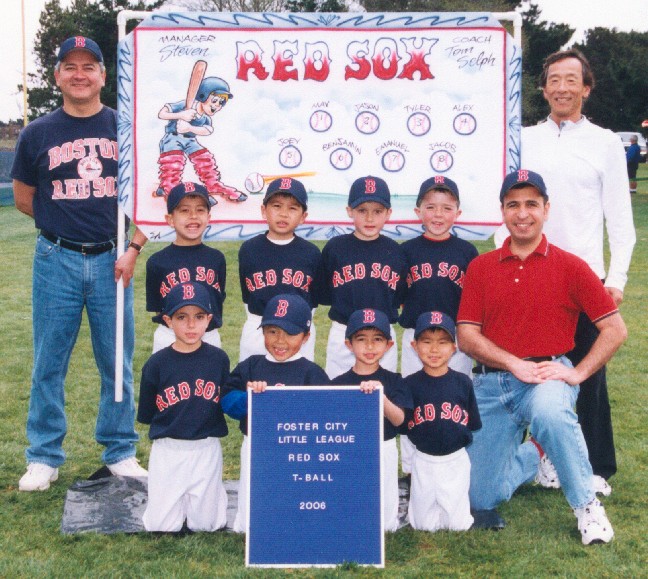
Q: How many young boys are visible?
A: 8